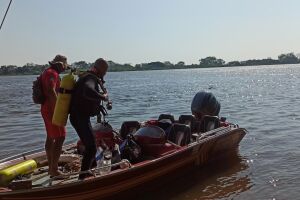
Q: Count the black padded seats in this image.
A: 5